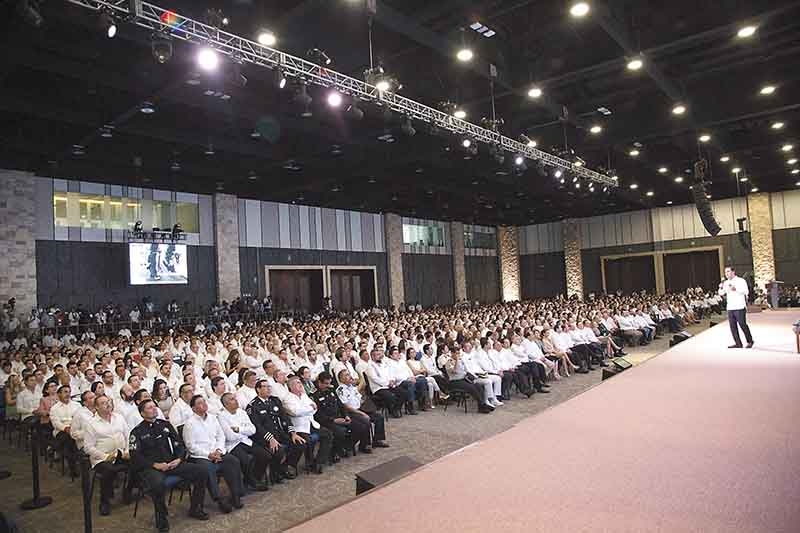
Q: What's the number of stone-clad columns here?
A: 7